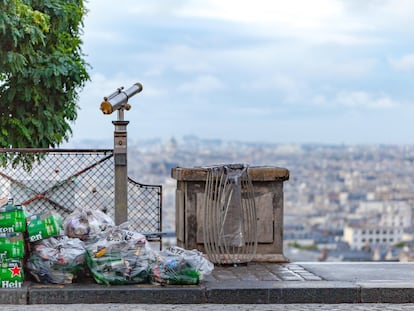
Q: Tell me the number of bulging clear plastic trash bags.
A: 4